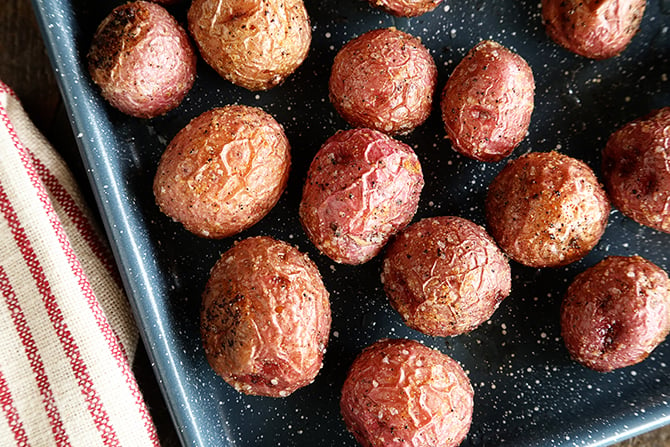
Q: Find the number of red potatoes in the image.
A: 14